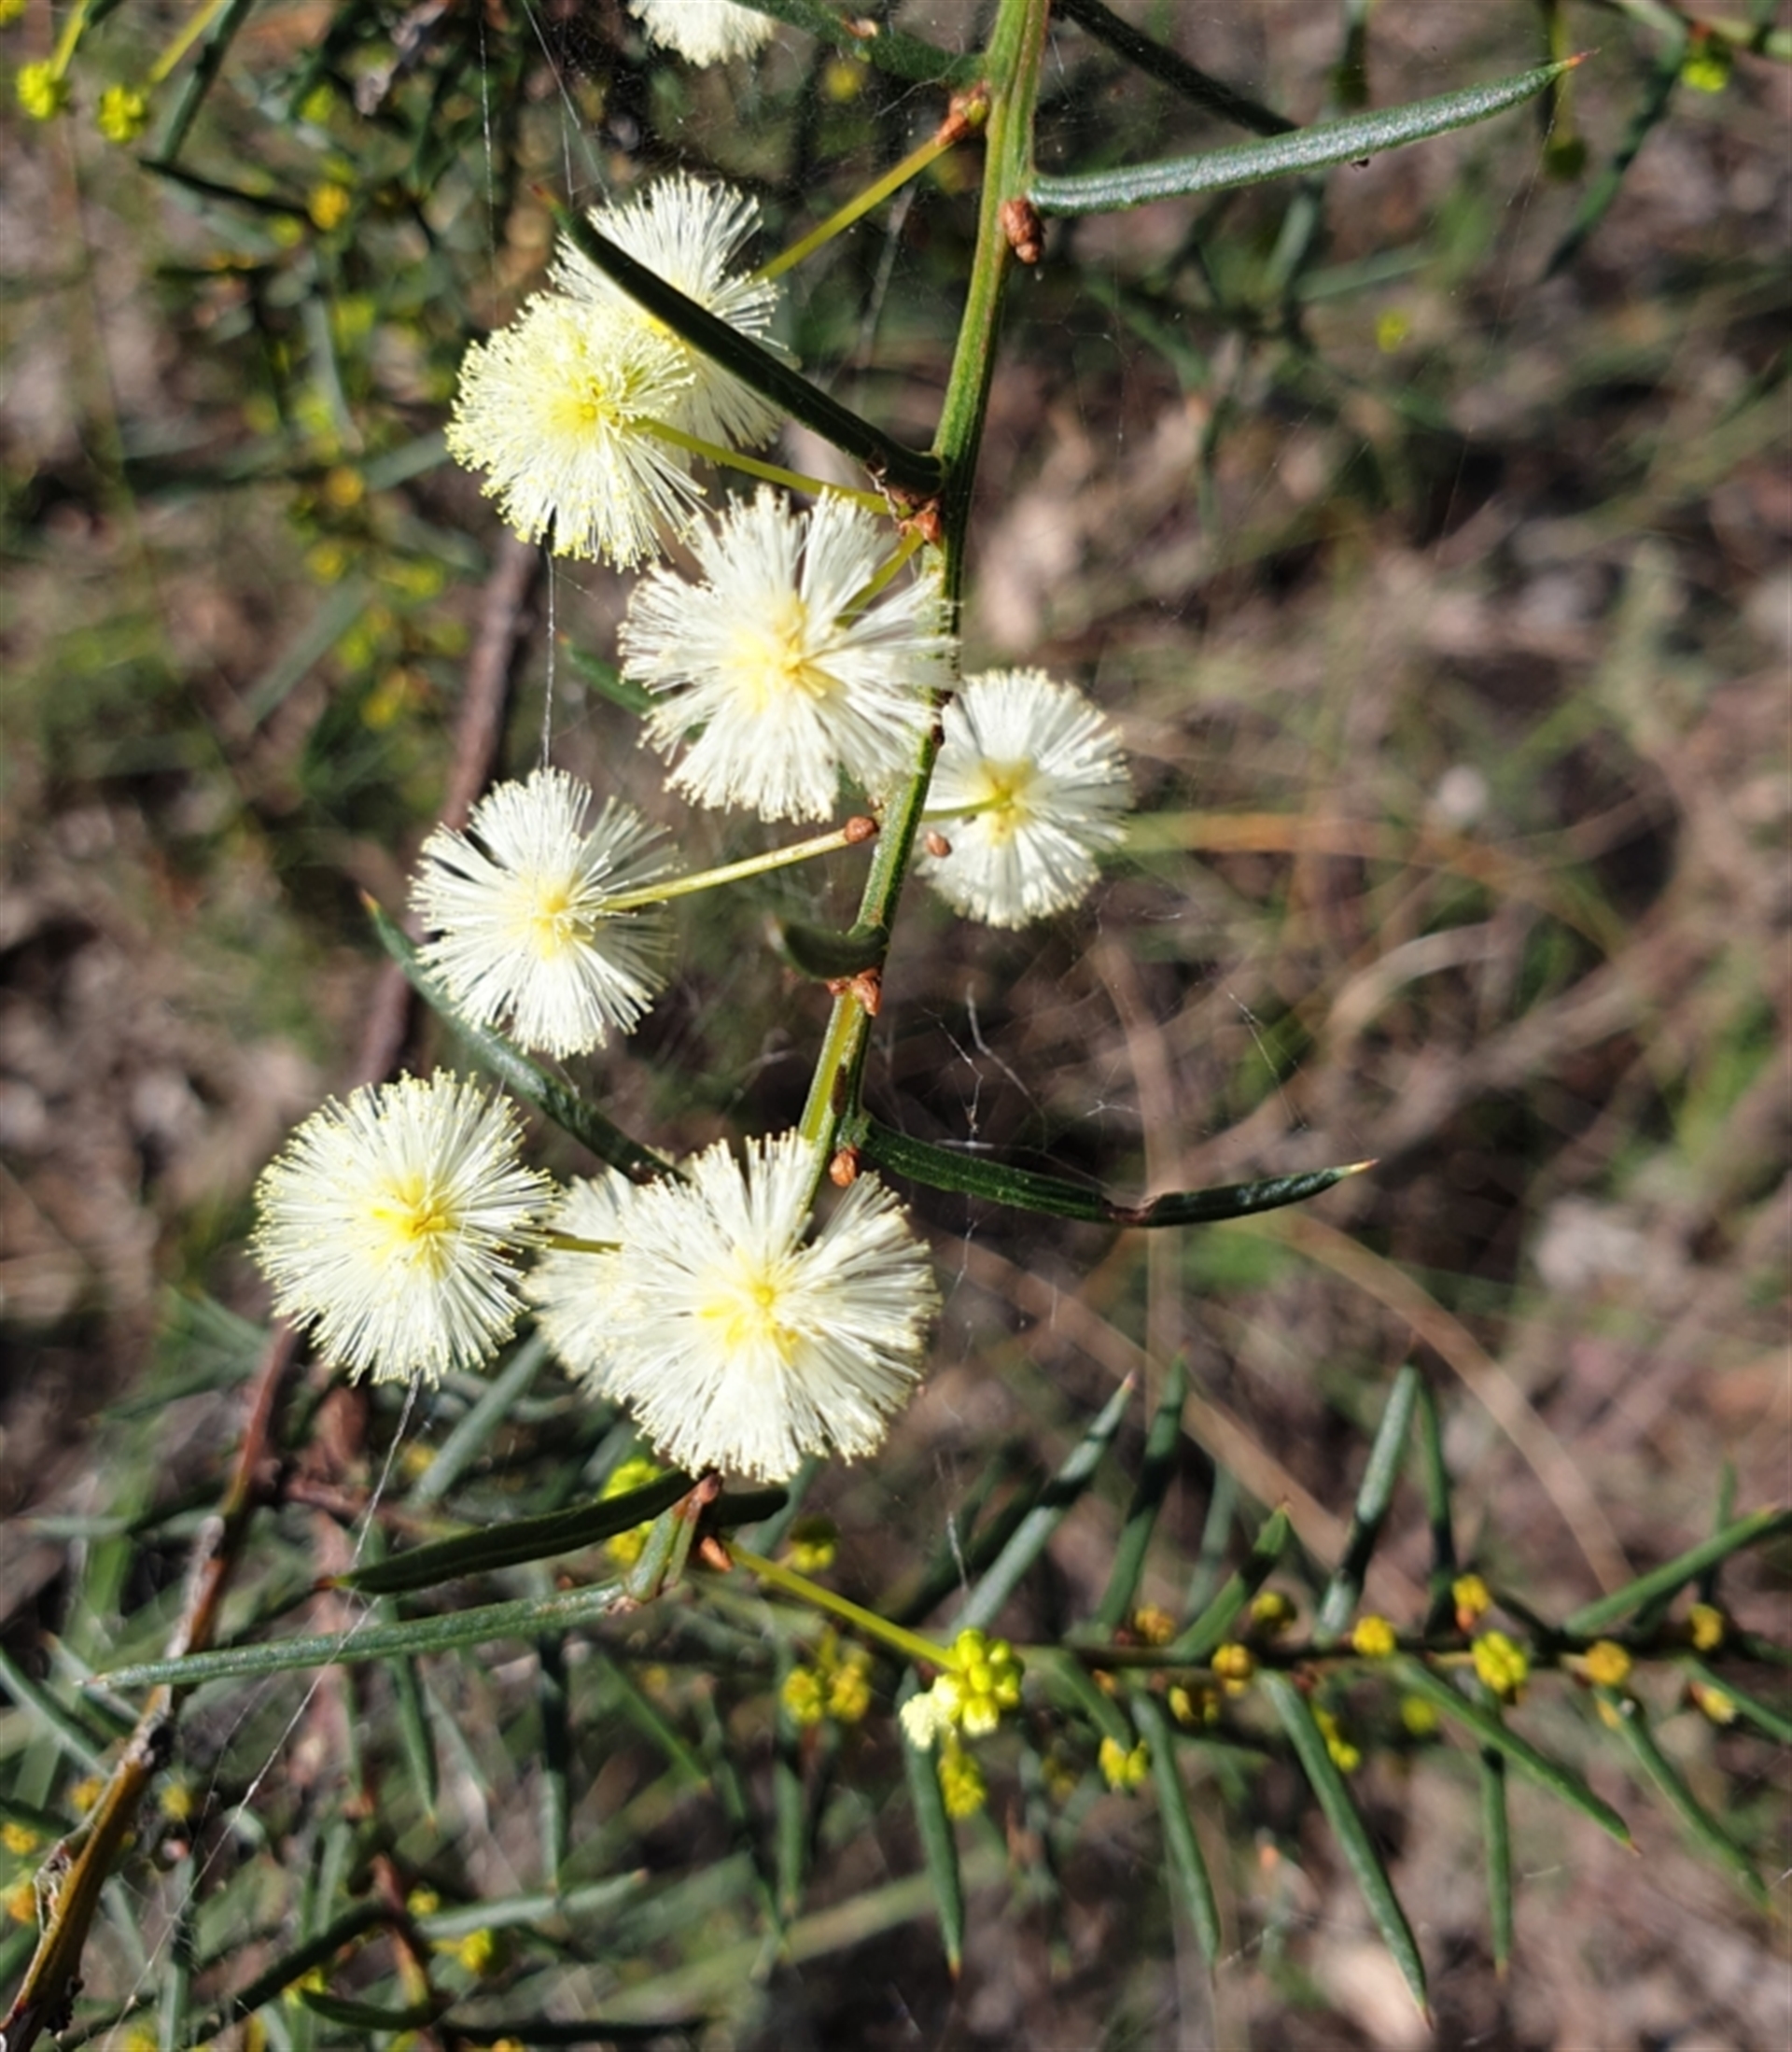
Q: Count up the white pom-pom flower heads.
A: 9